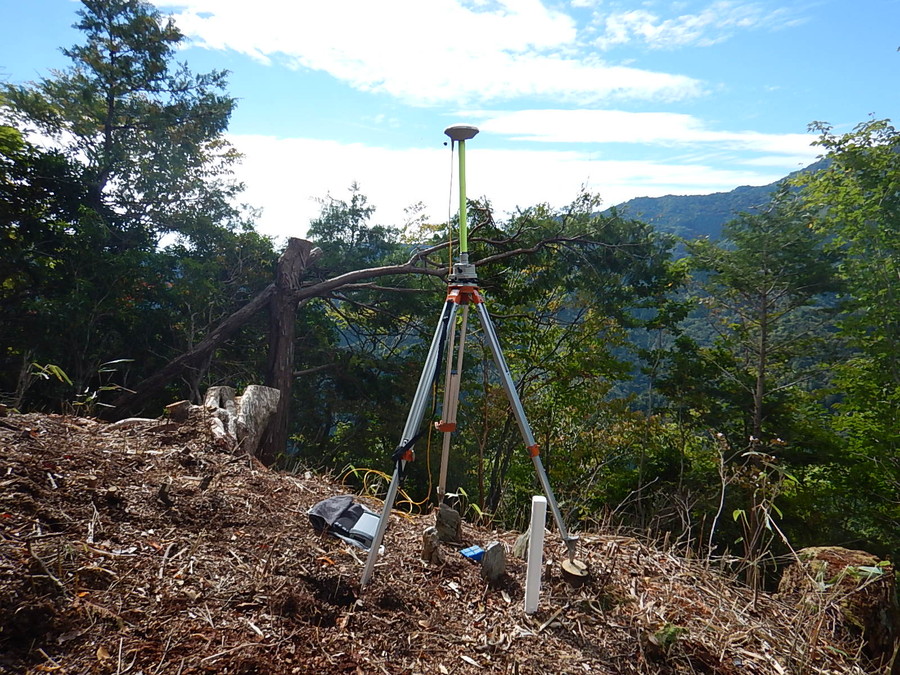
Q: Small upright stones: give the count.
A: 4